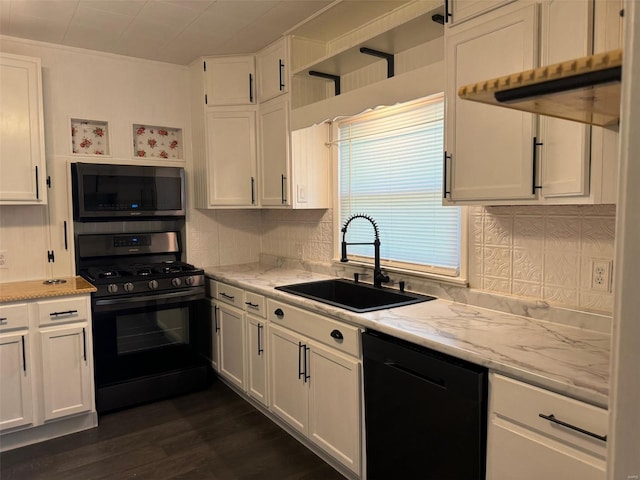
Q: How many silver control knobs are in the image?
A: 5